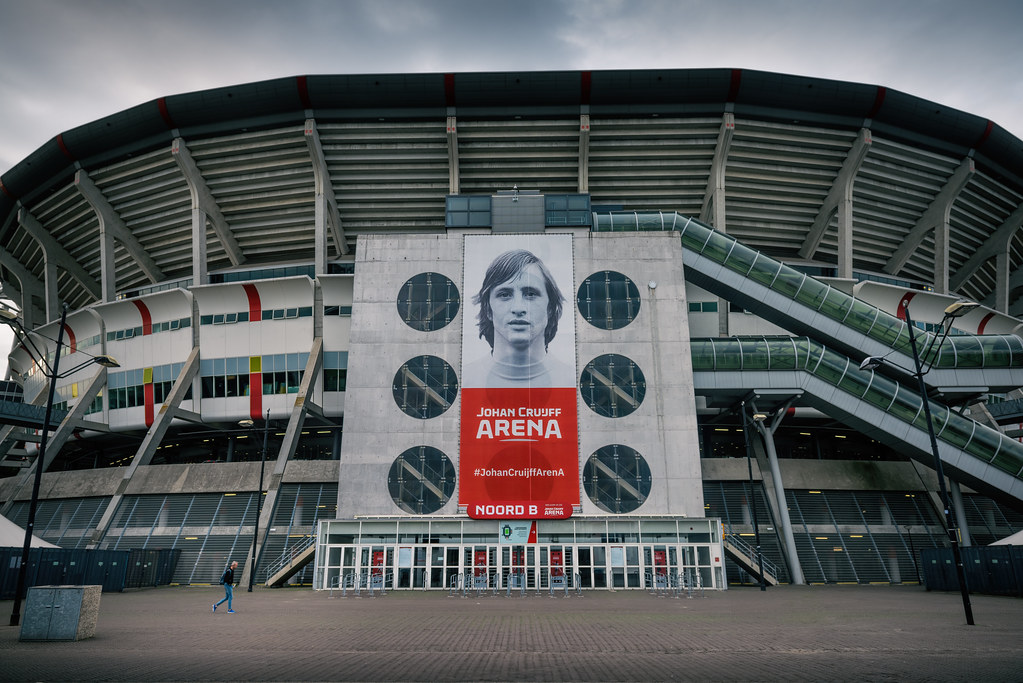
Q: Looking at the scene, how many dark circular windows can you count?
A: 6